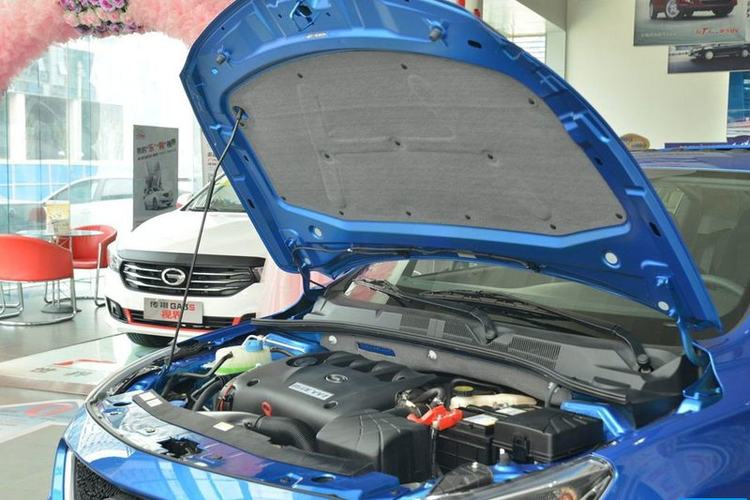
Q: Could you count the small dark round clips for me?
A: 13